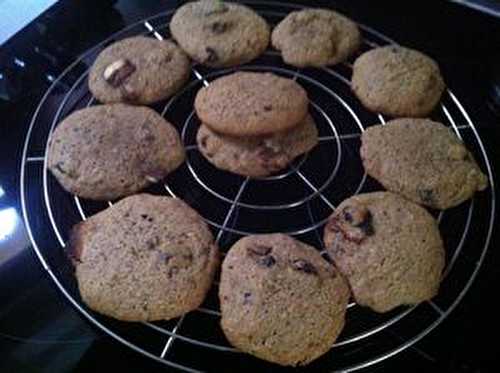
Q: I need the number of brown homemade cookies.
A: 11